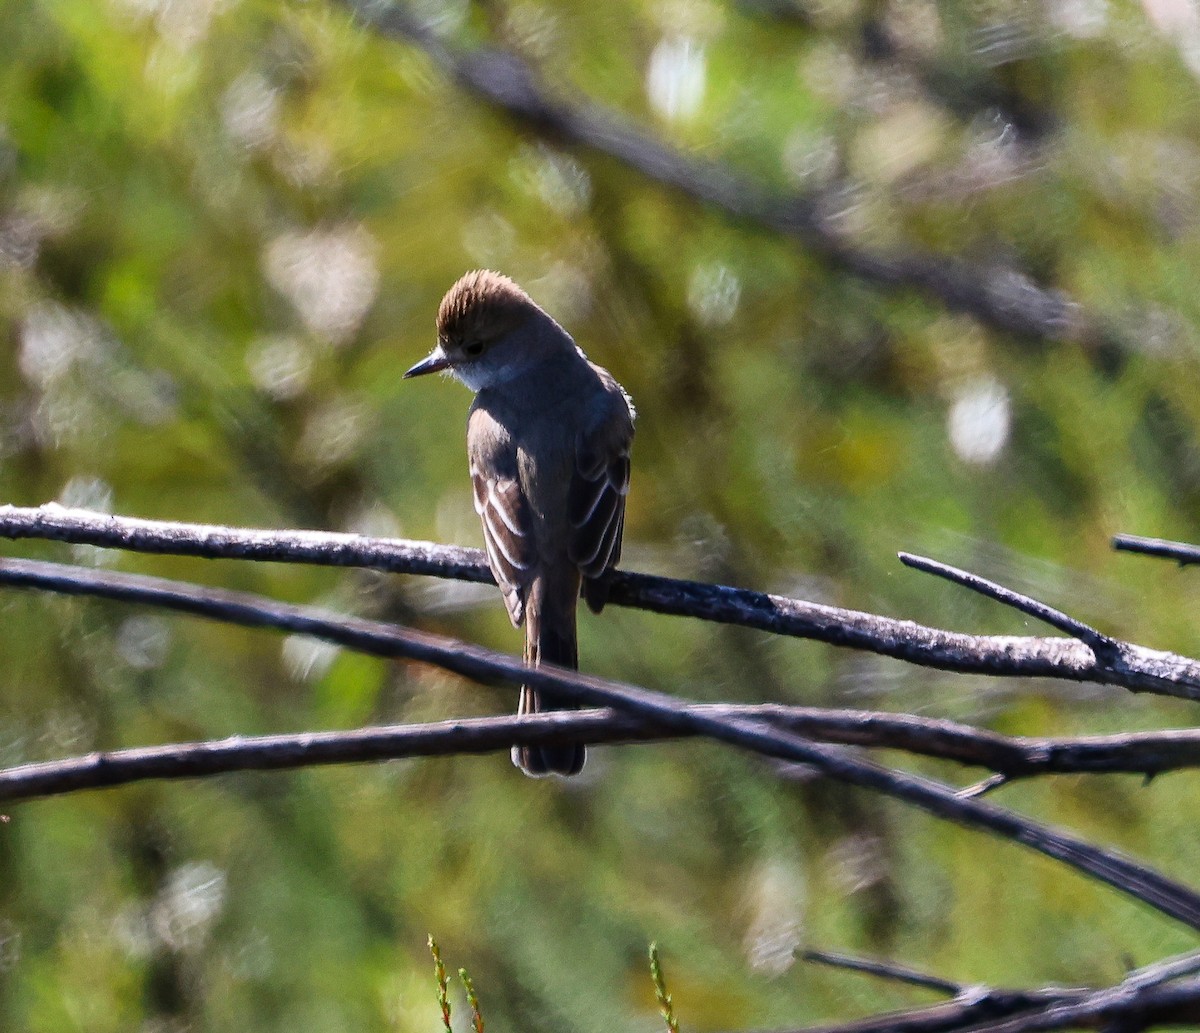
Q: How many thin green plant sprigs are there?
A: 3